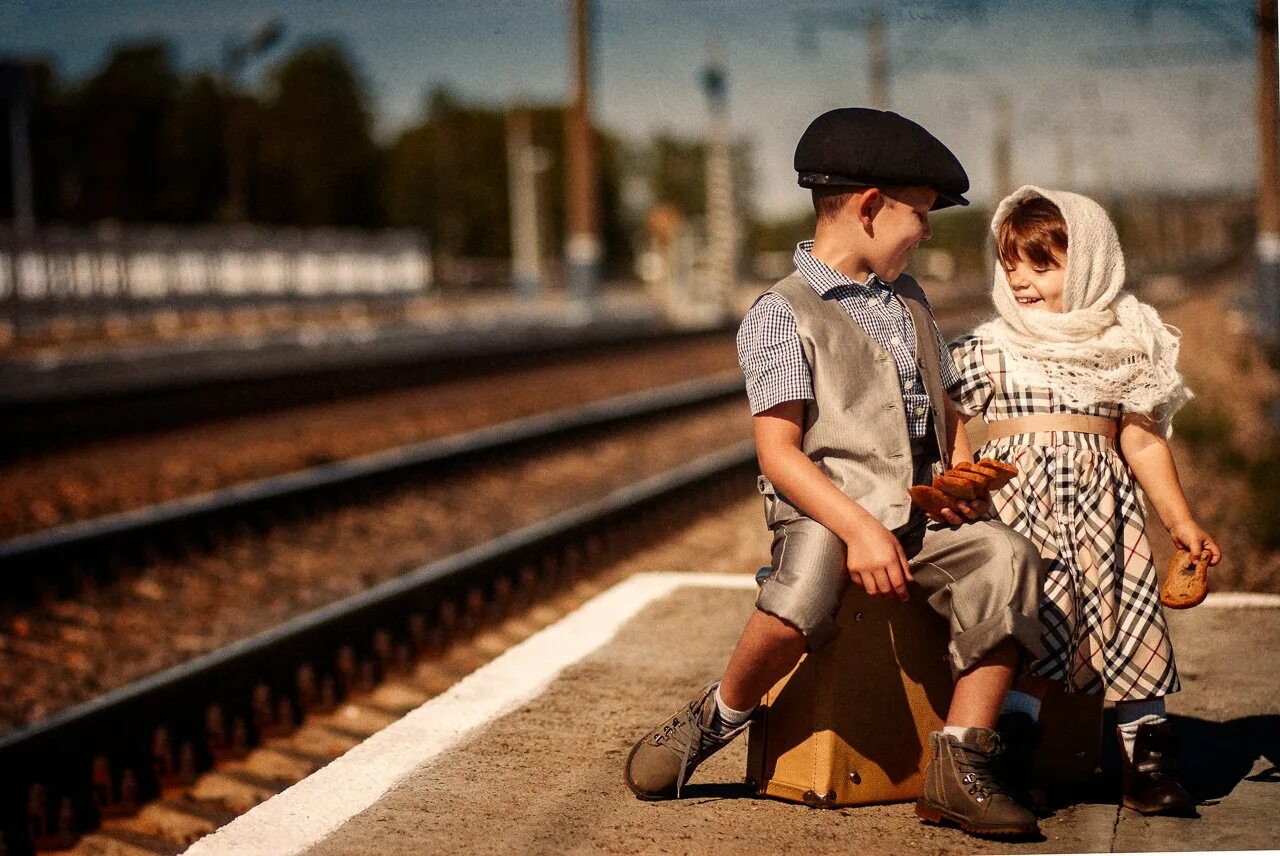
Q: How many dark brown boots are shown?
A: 2